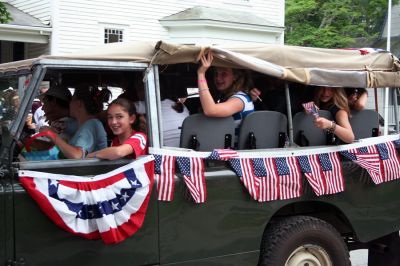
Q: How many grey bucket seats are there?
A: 4